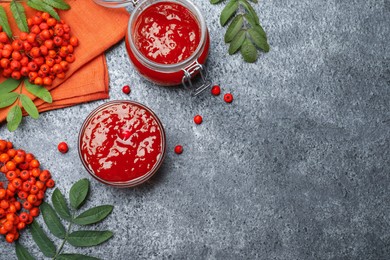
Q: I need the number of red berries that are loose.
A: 6